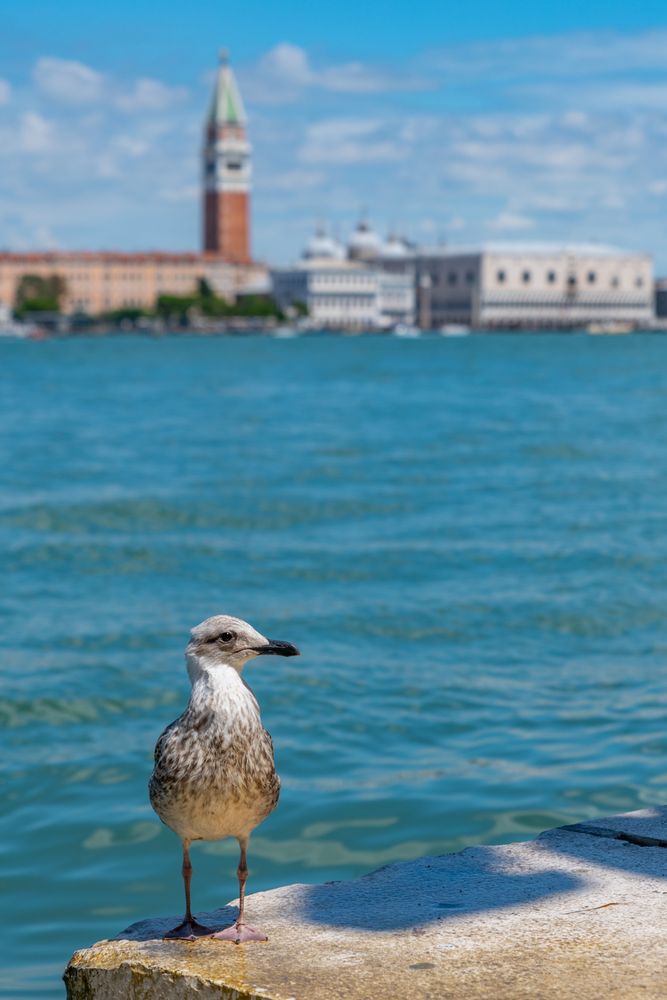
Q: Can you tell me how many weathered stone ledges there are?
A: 1